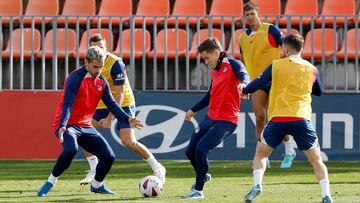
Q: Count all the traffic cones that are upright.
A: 0